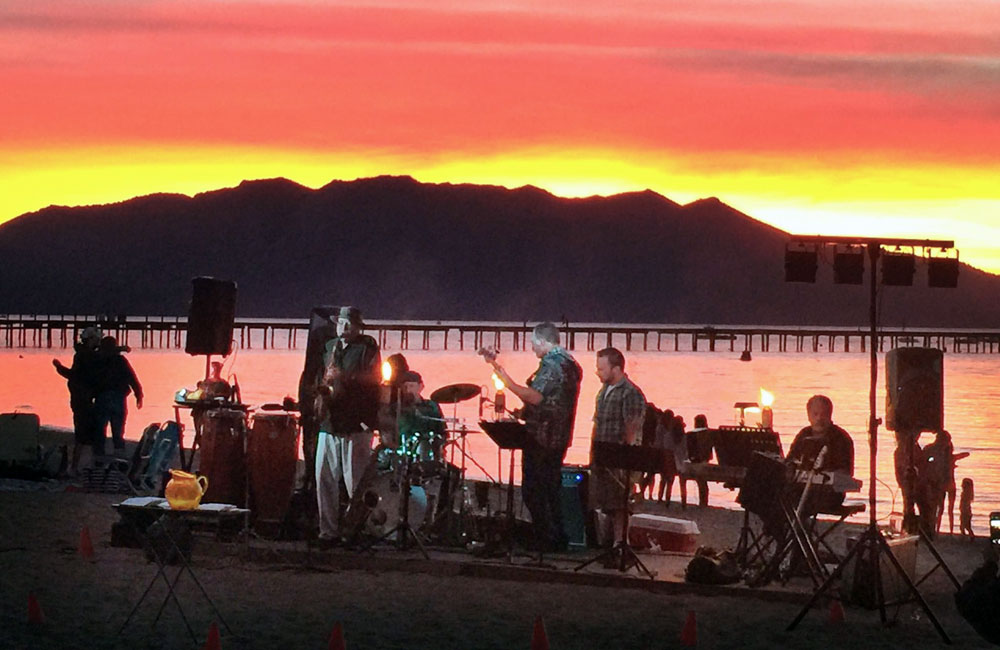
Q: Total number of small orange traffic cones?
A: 7